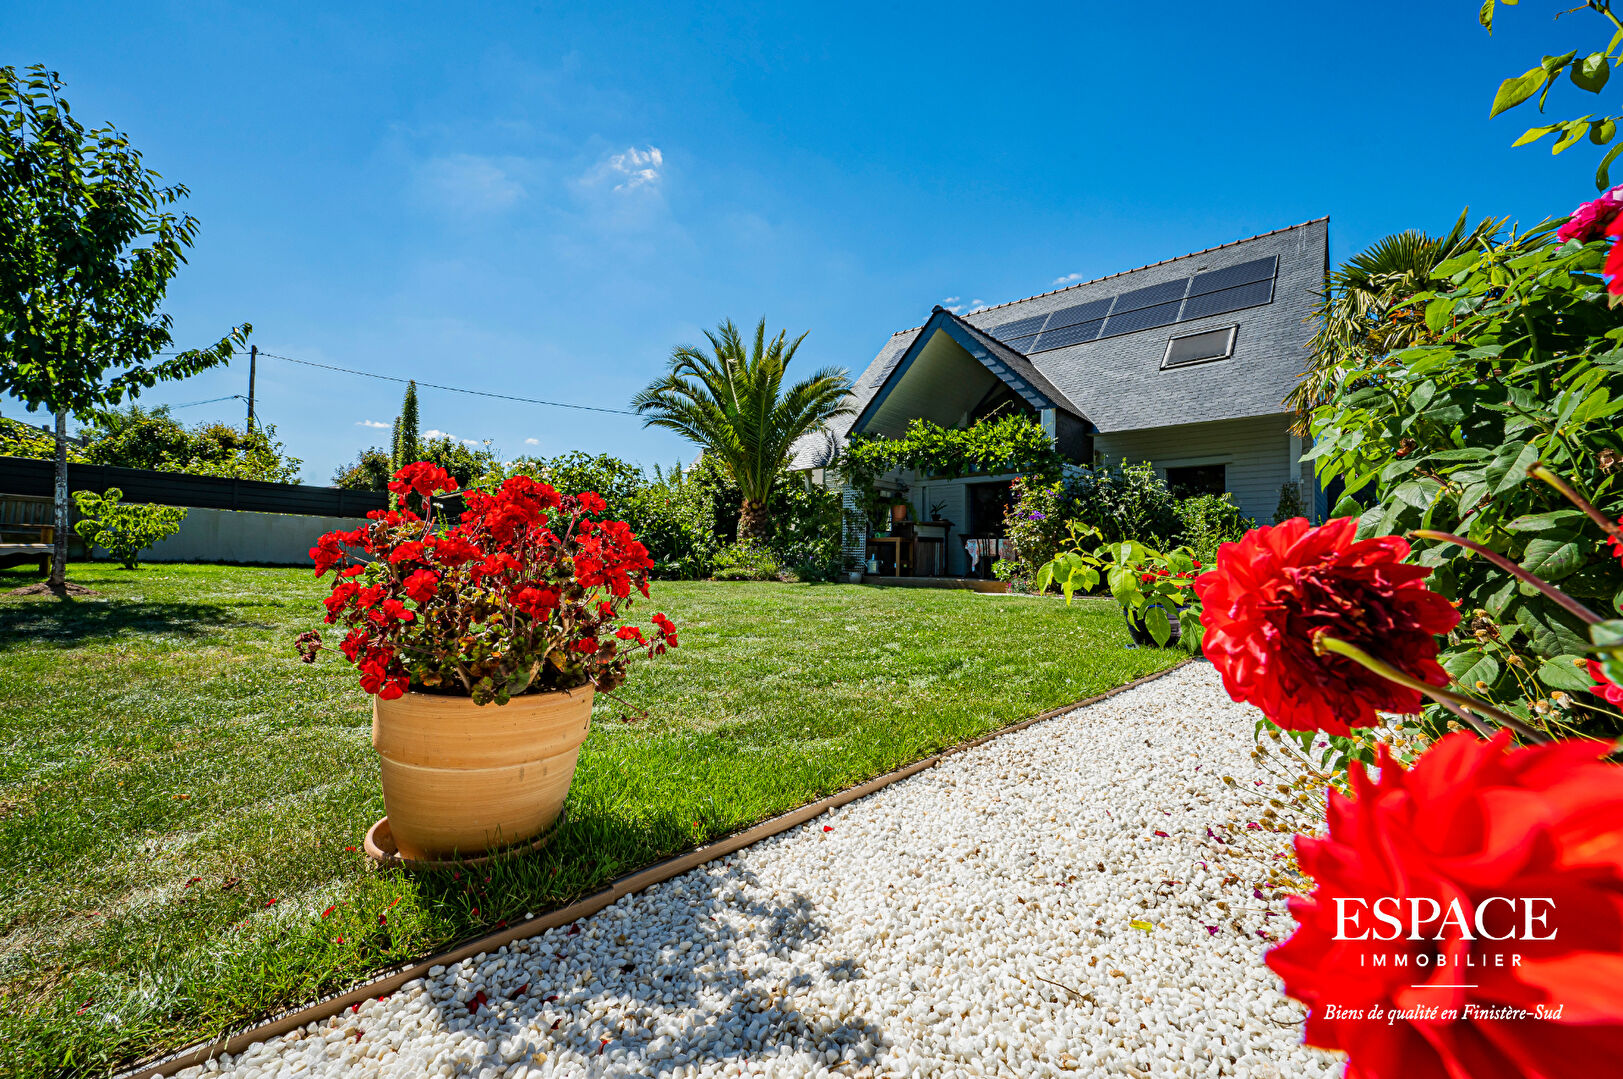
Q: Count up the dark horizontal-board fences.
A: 1